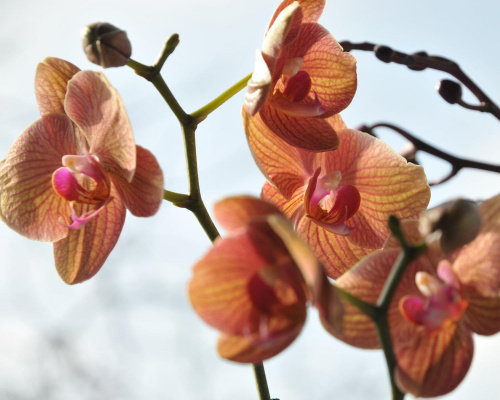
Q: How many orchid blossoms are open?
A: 5